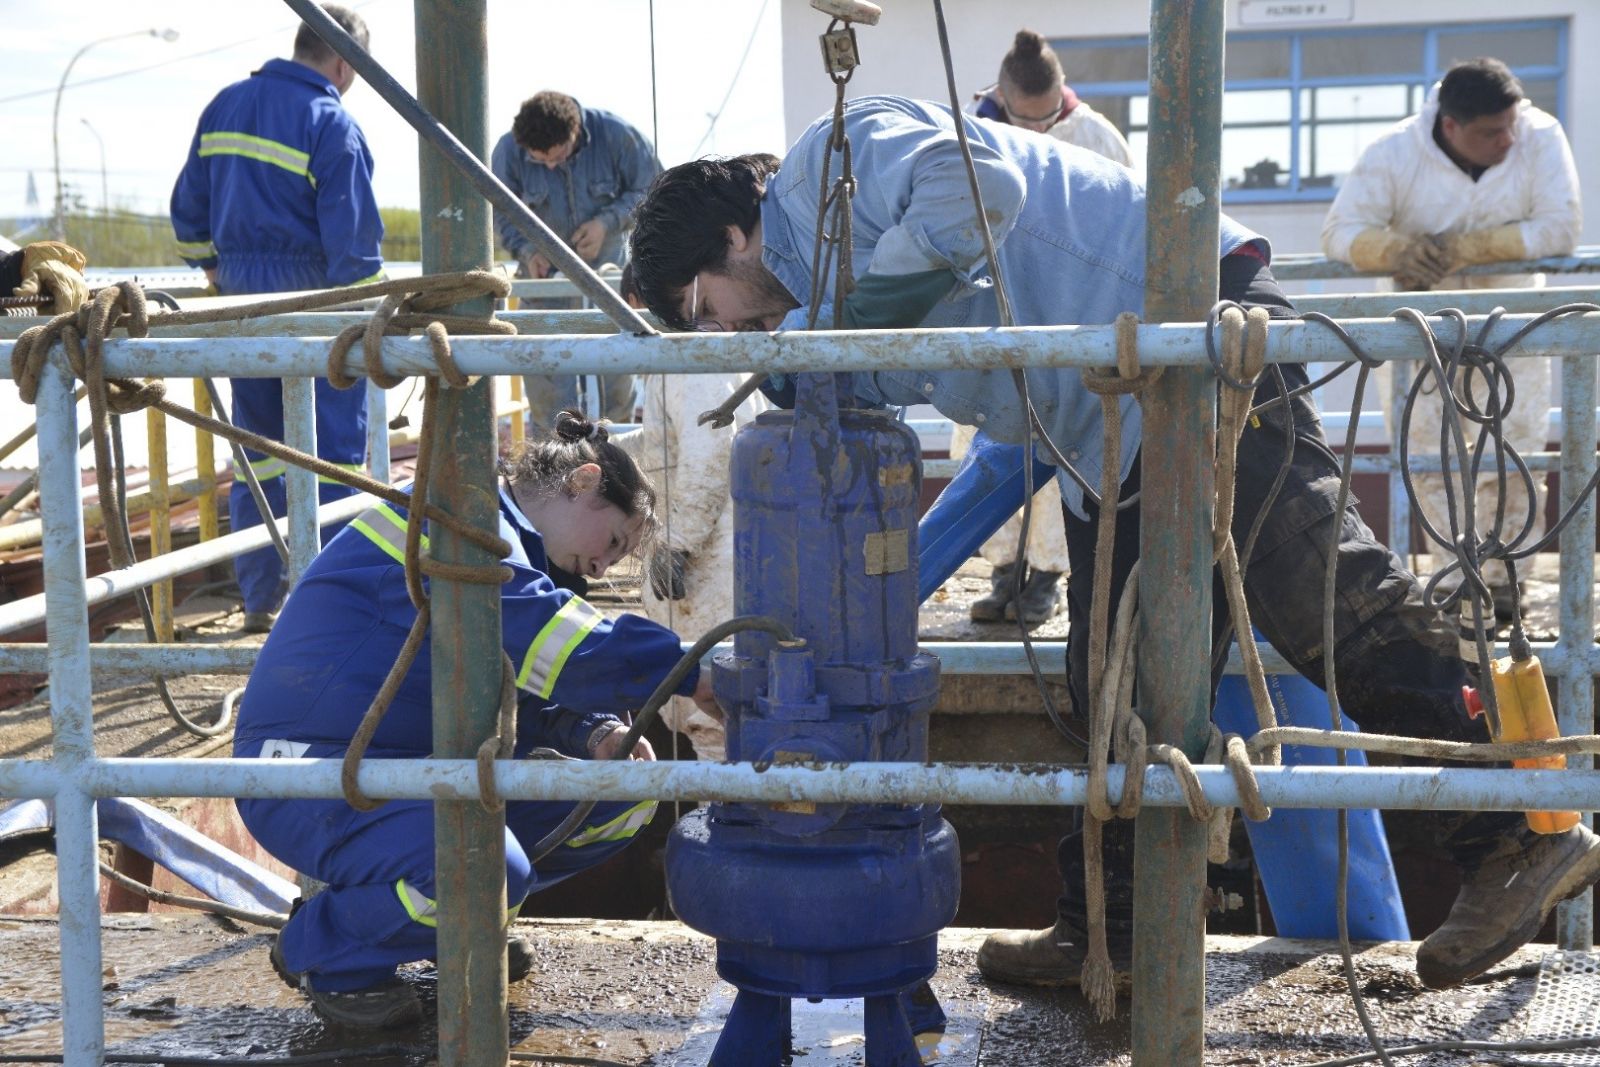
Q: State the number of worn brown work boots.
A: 2